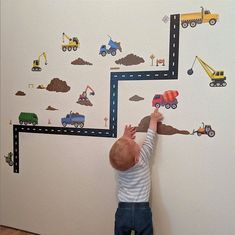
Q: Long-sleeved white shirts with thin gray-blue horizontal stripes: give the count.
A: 1